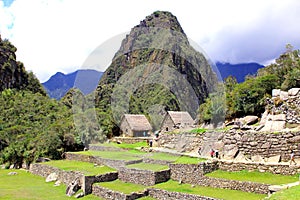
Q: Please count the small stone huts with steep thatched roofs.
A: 2